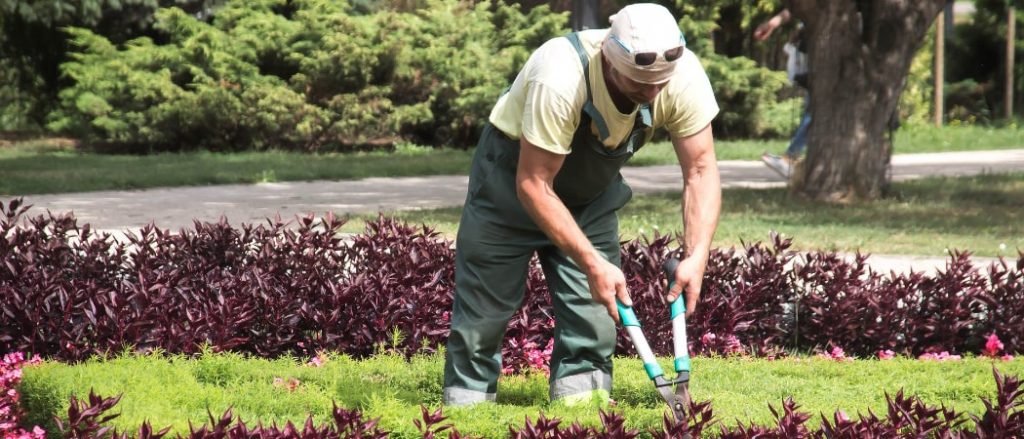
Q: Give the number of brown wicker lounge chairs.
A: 0